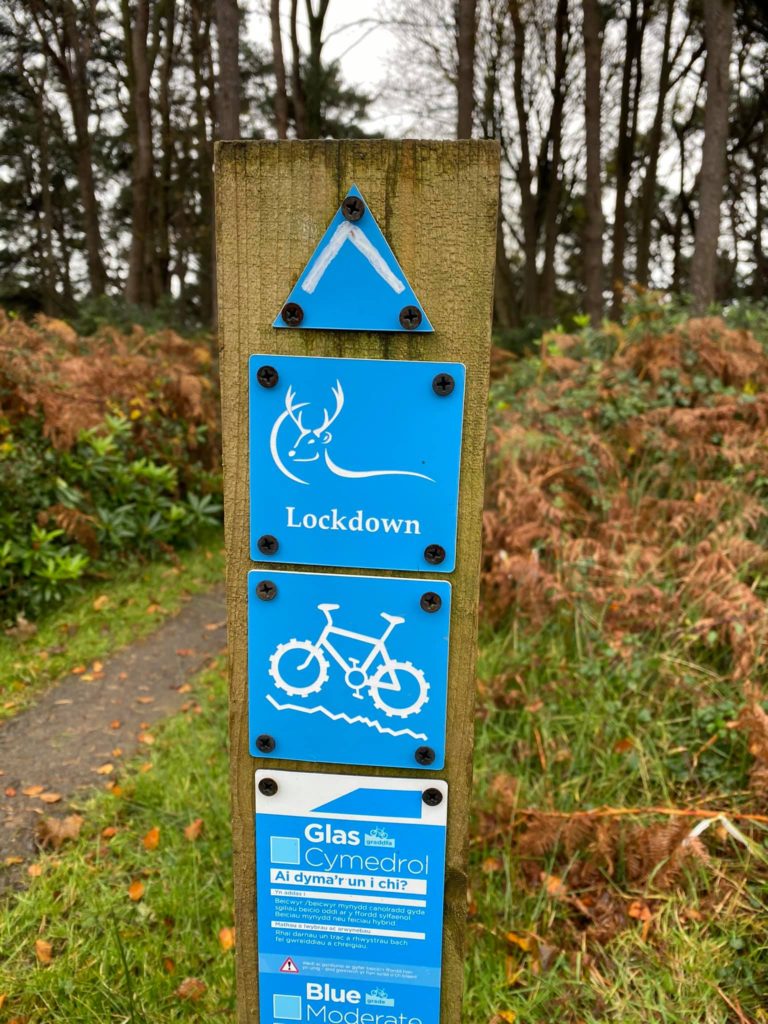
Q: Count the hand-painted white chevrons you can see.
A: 1